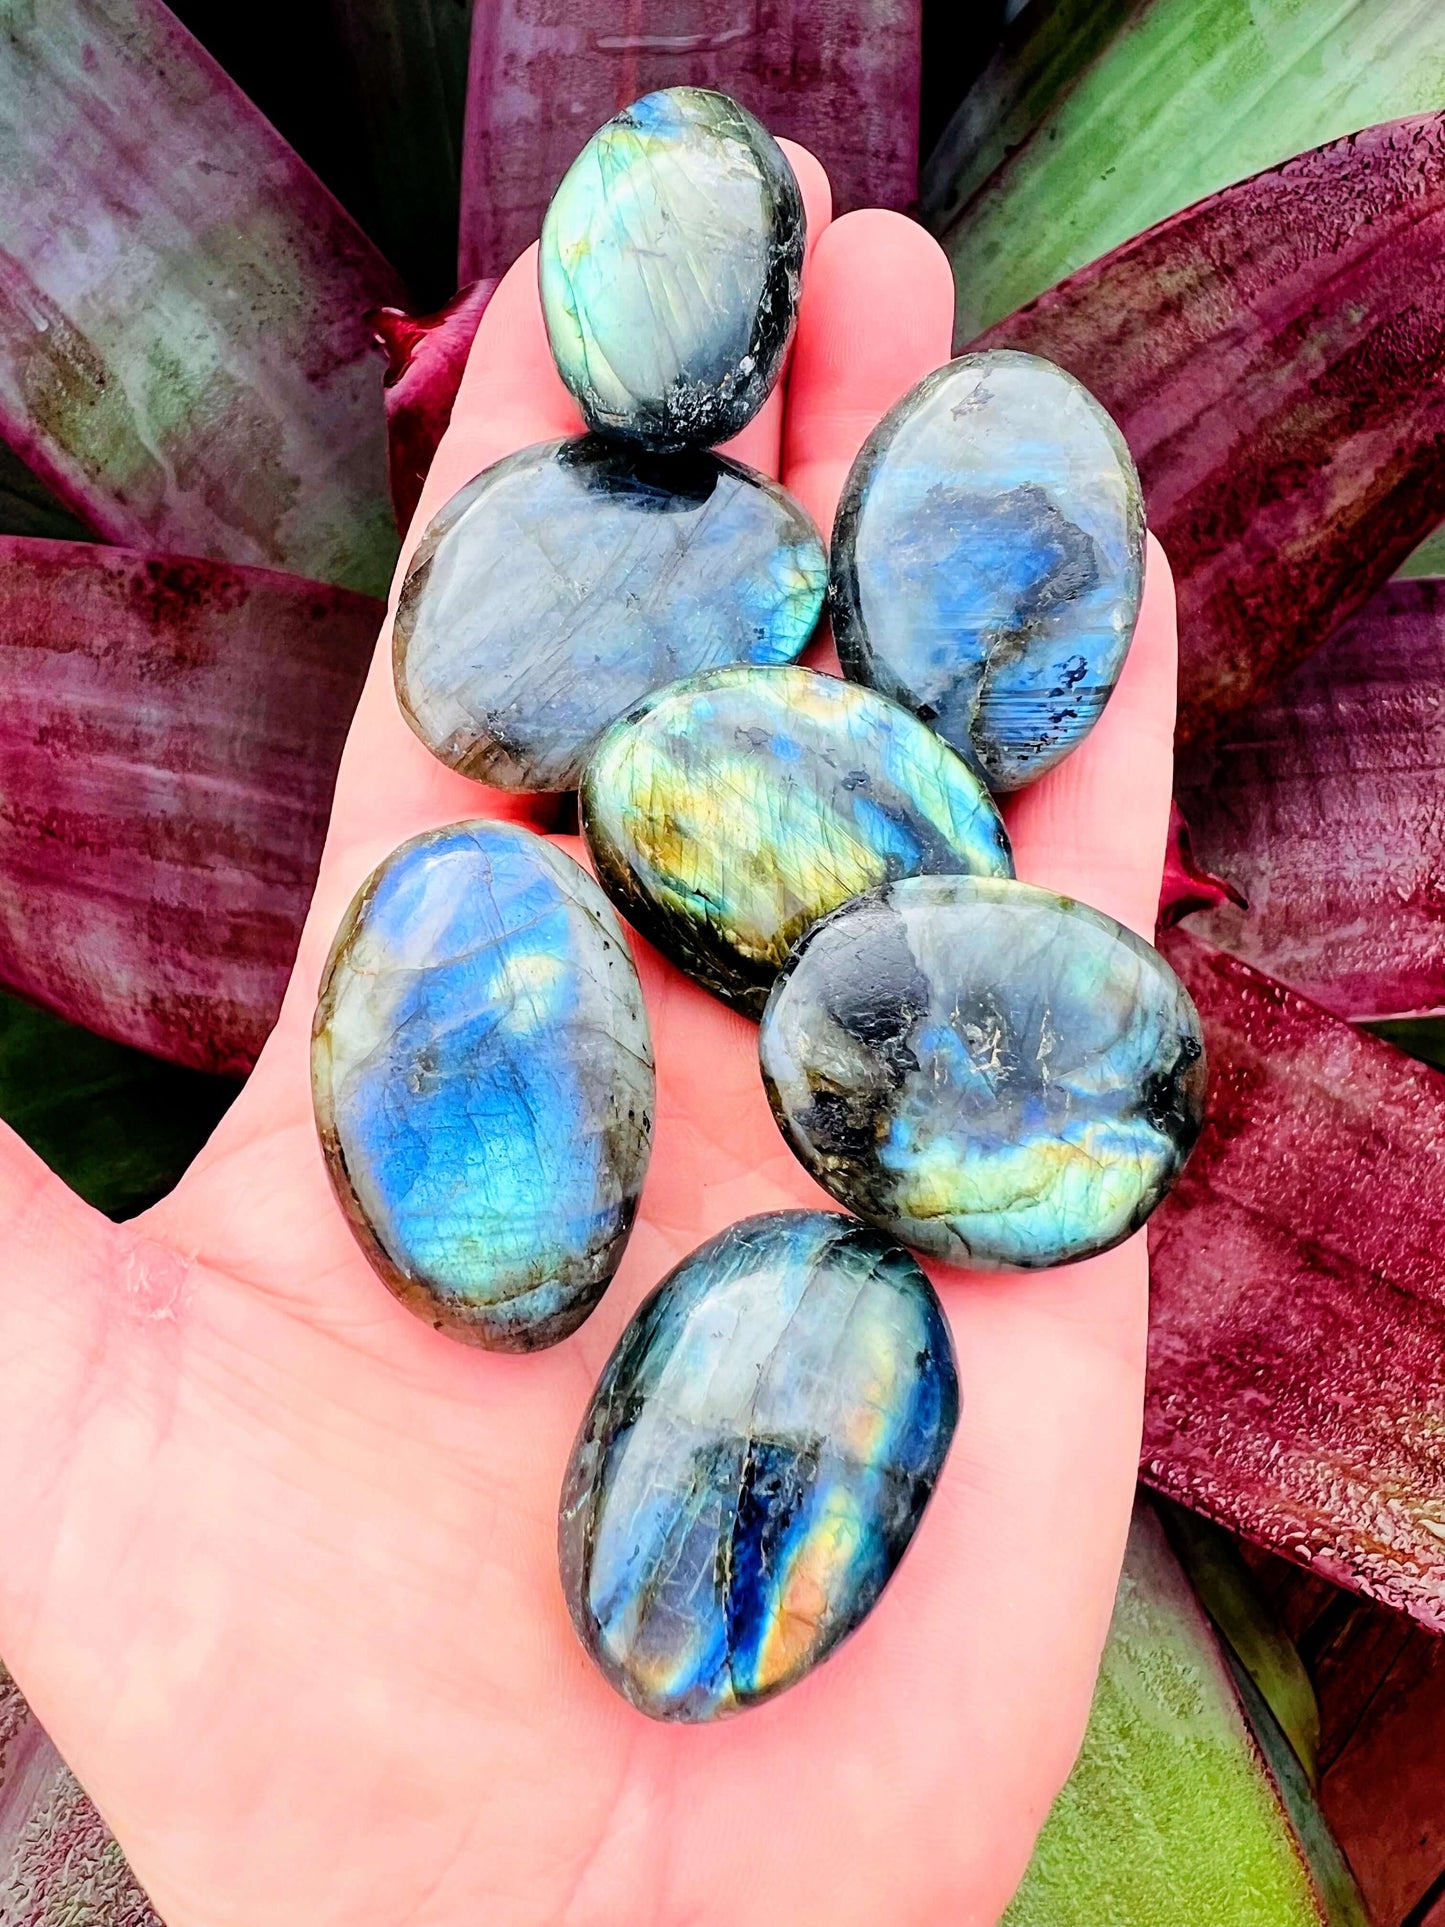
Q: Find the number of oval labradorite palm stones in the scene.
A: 7